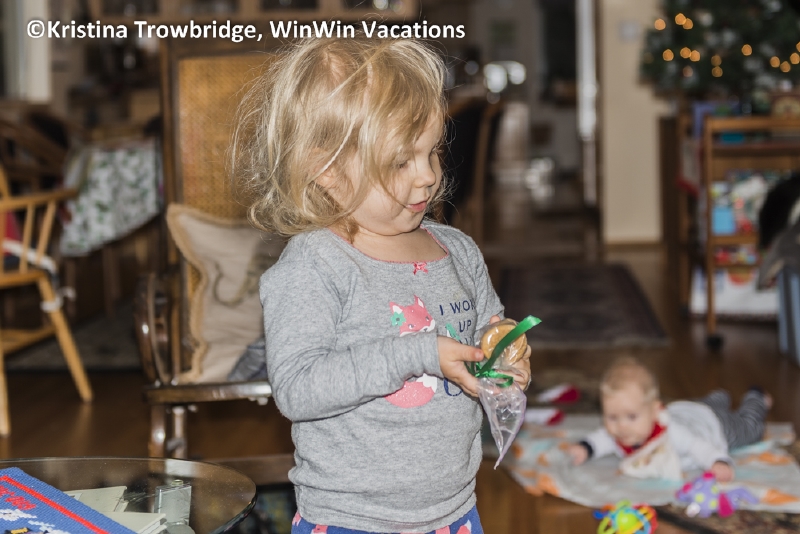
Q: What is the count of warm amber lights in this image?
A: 13